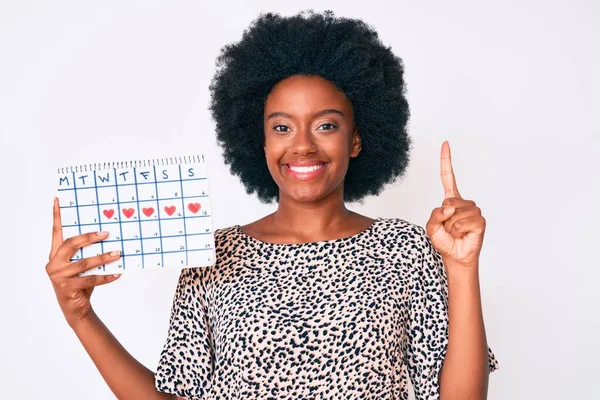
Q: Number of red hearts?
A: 5